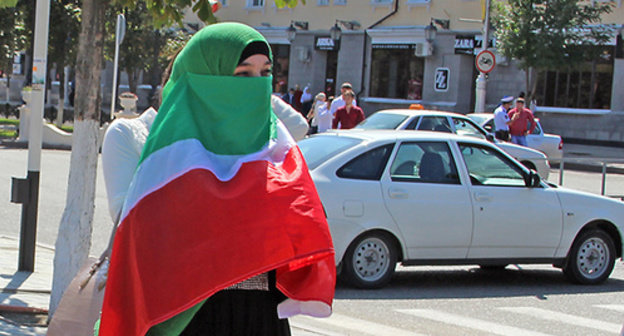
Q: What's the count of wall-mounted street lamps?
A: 3